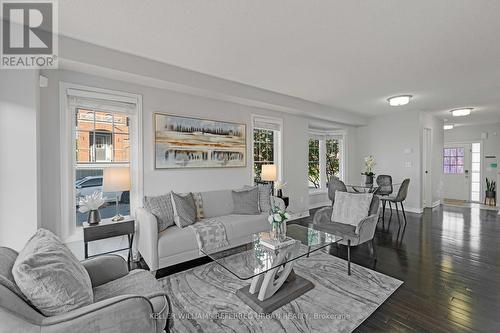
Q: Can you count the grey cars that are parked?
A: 1